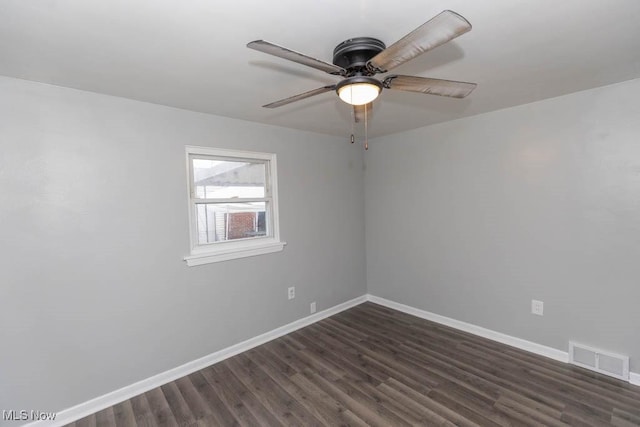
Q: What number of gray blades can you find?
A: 5